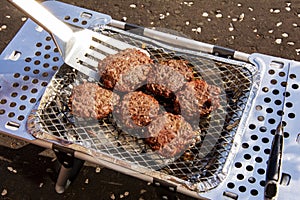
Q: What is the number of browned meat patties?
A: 6